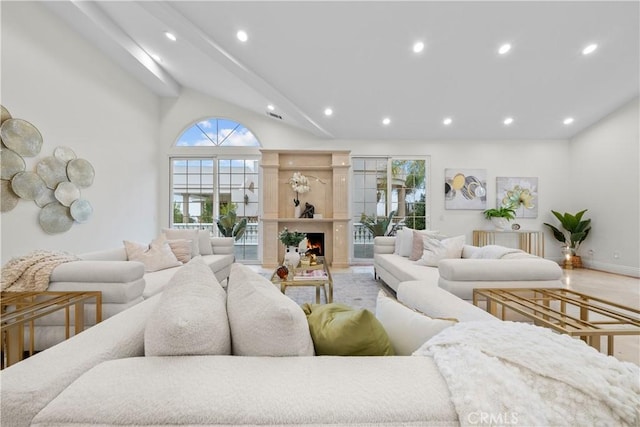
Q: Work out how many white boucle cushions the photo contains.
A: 2